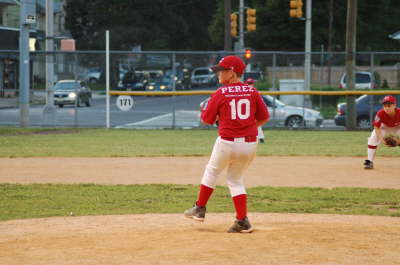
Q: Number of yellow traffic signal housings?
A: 3